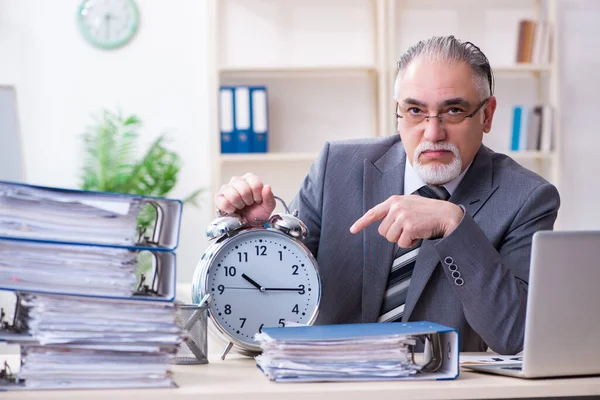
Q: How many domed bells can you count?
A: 2